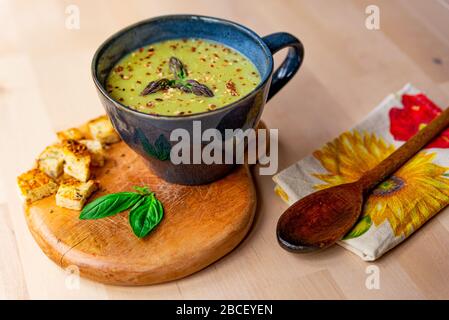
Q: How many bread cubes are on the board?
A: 7